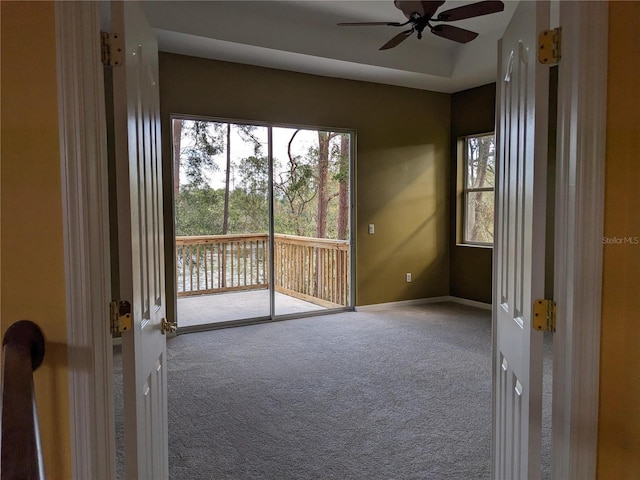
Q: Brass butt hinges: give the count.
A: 4